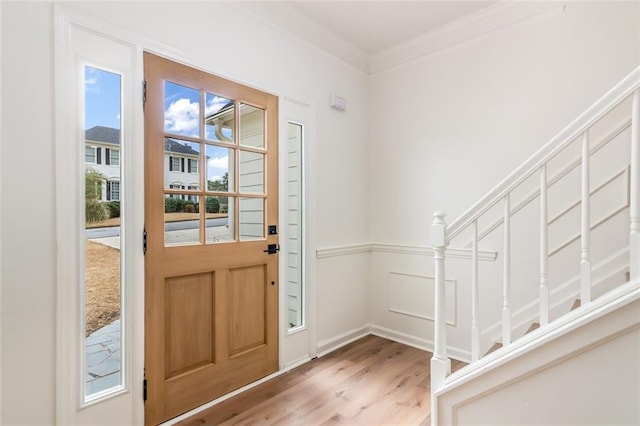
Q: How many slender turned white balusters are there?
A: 5